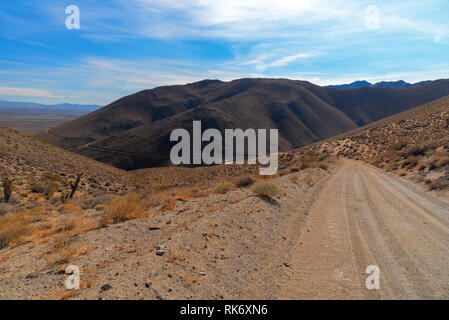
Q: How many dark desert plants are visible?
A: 2